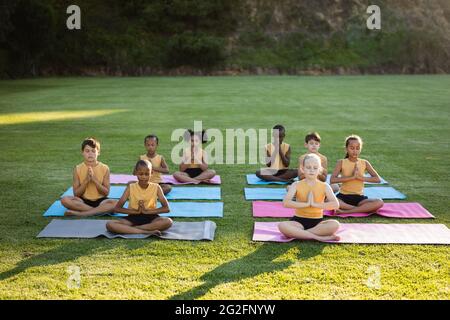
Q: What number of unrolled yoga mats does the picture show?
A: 8